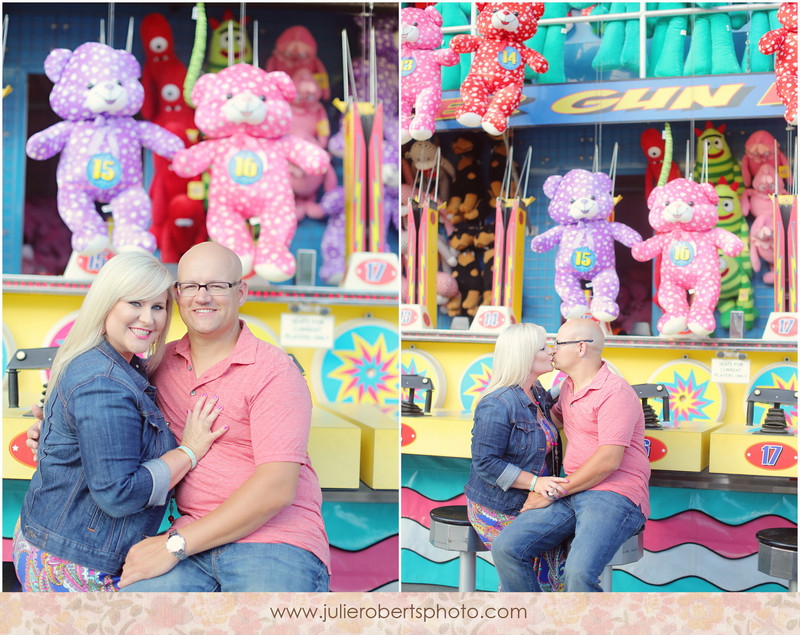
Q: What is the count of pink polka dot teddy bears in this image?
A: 3